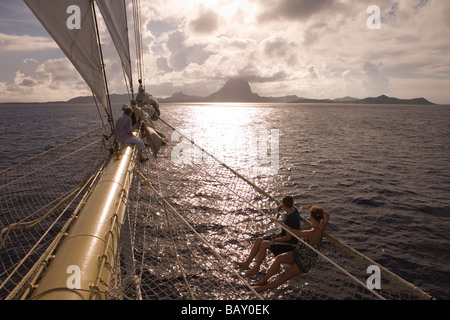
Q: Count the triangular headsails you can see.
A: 2